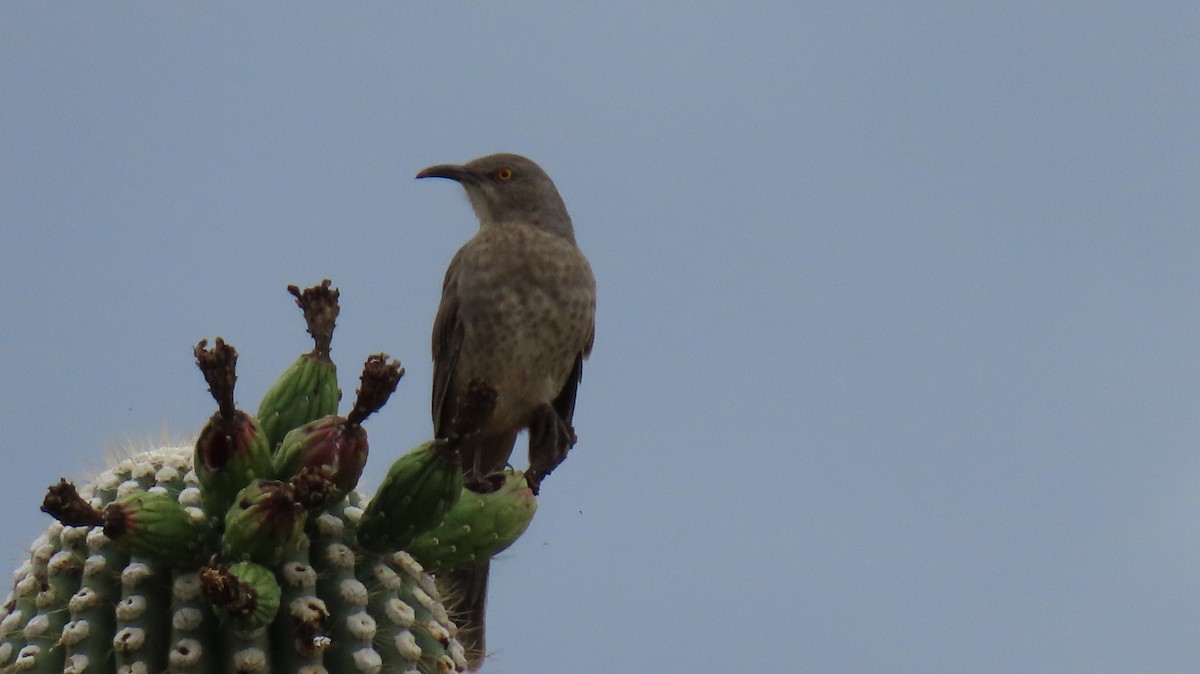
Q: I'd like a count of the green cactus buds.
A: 8